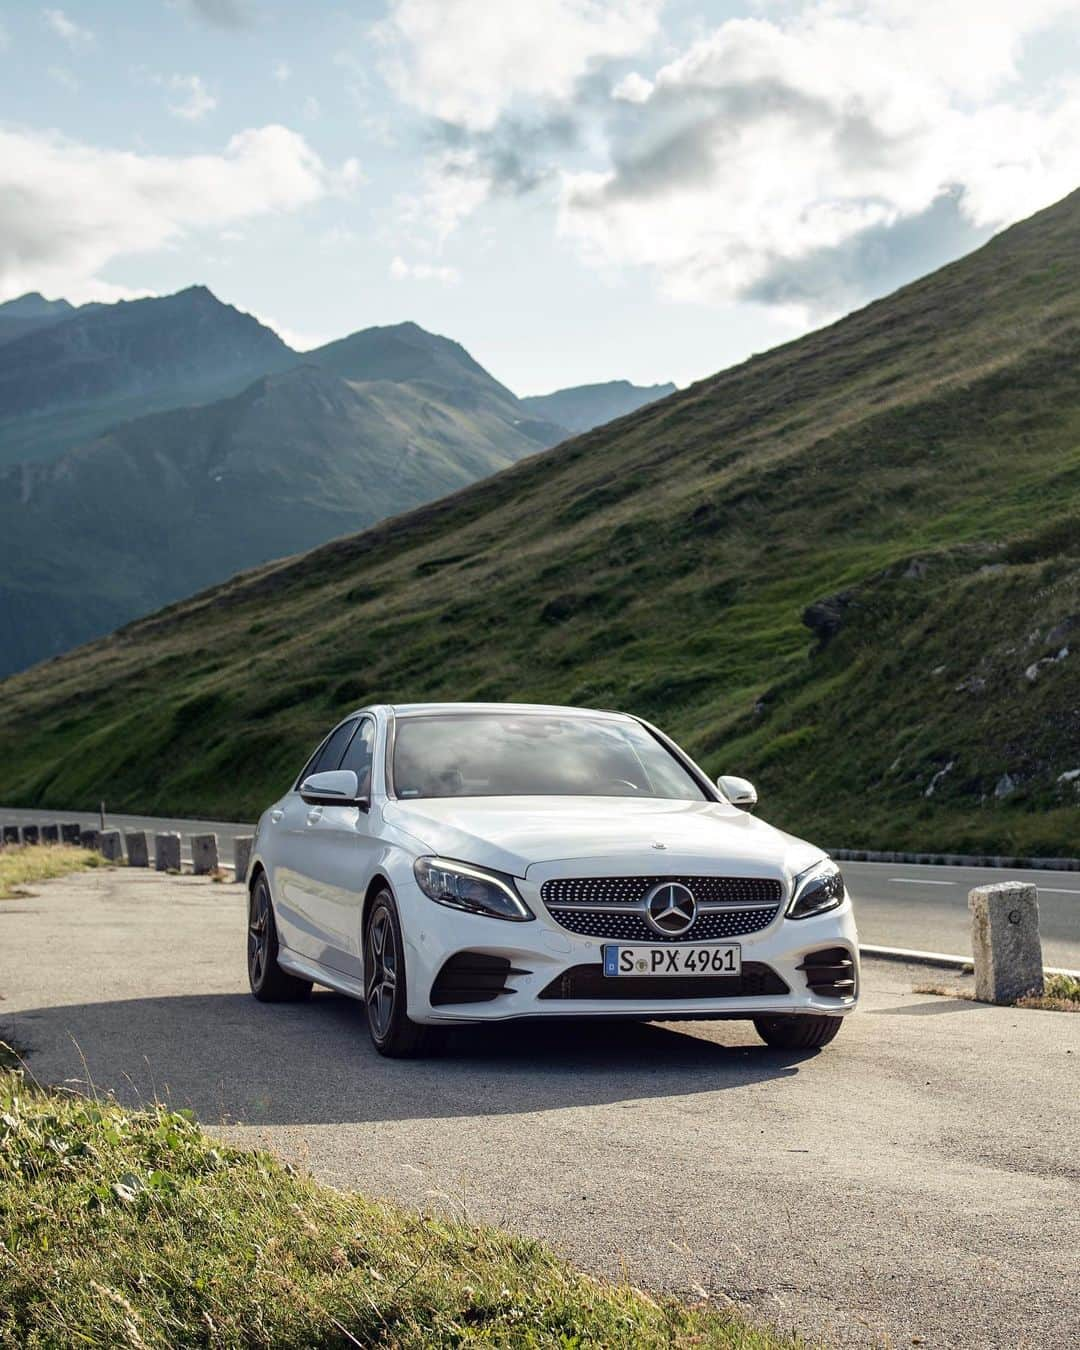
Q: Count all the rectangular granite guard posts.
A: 11